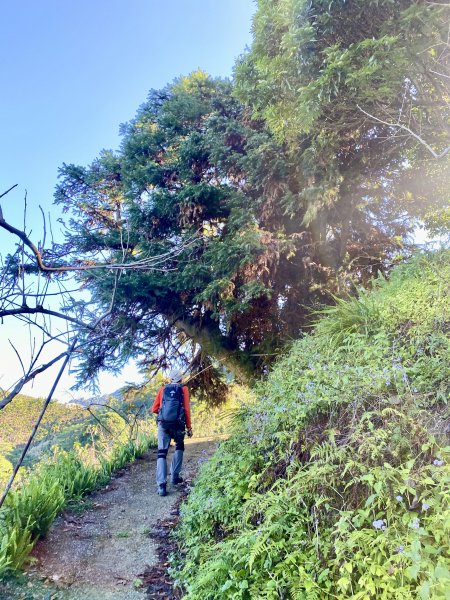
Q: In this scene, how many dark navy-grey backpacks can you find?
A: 1